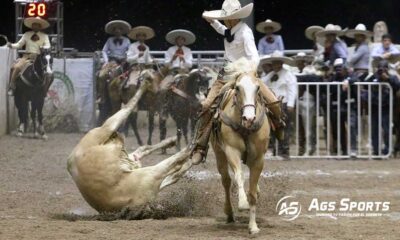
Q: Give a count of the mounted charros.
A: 5